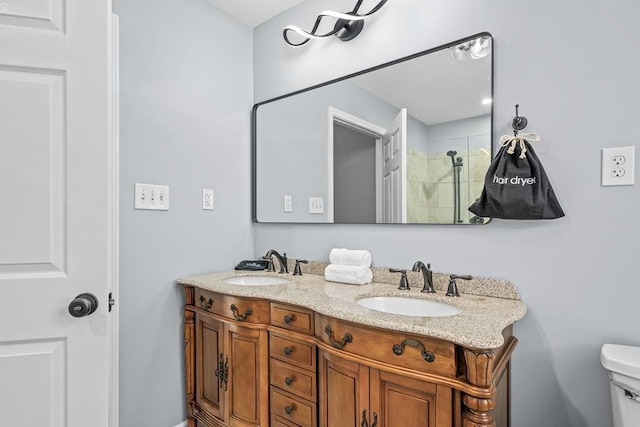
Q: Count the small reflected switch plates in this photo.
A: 2